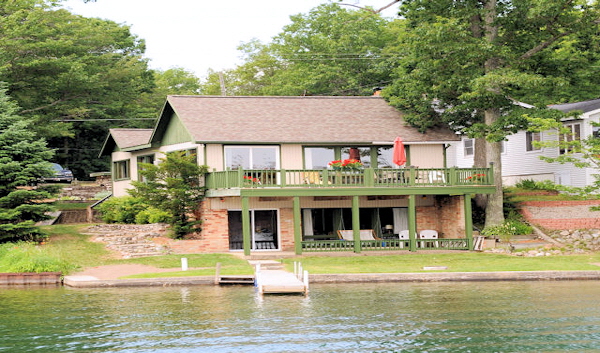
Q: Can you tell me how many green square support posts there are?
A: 5